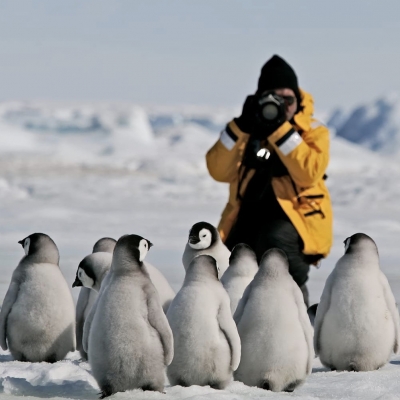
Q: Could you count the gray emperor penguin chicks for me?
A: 9